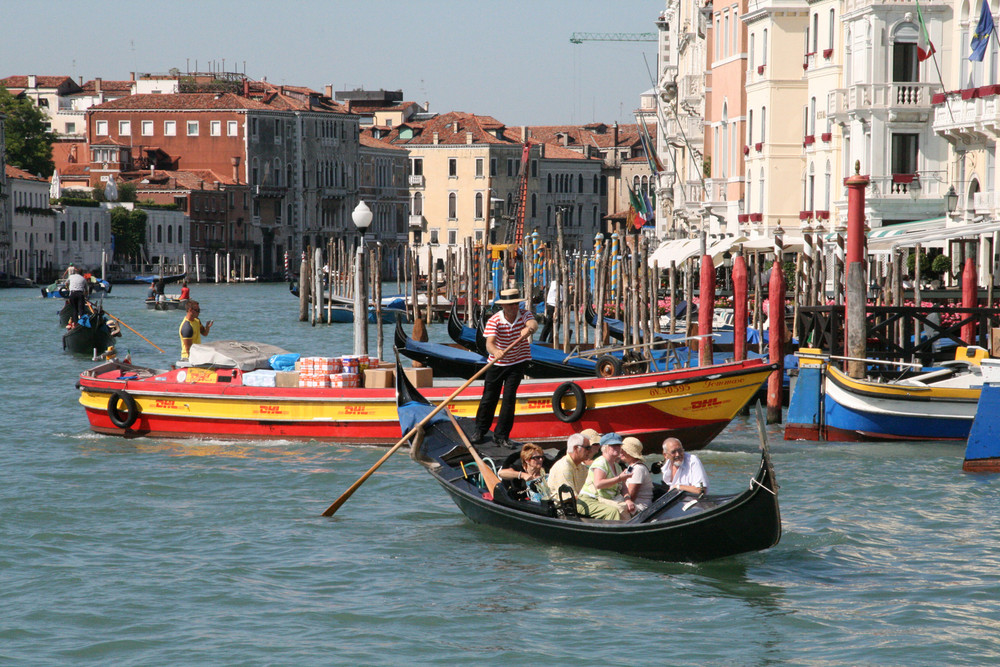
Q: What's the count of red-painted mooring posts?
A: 5